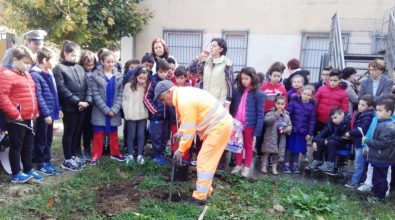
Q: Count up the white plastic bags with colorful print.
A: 1